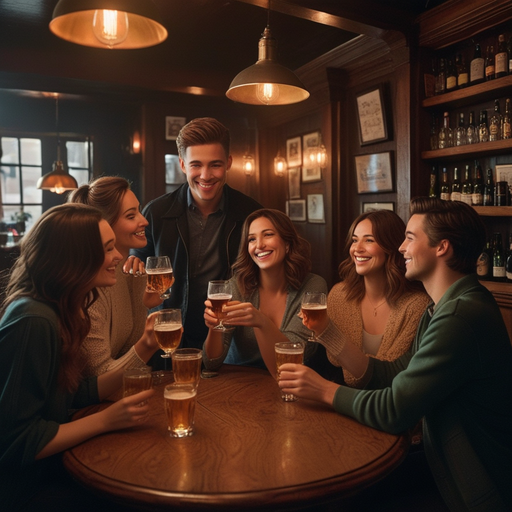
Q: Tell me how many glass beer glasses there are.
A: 8